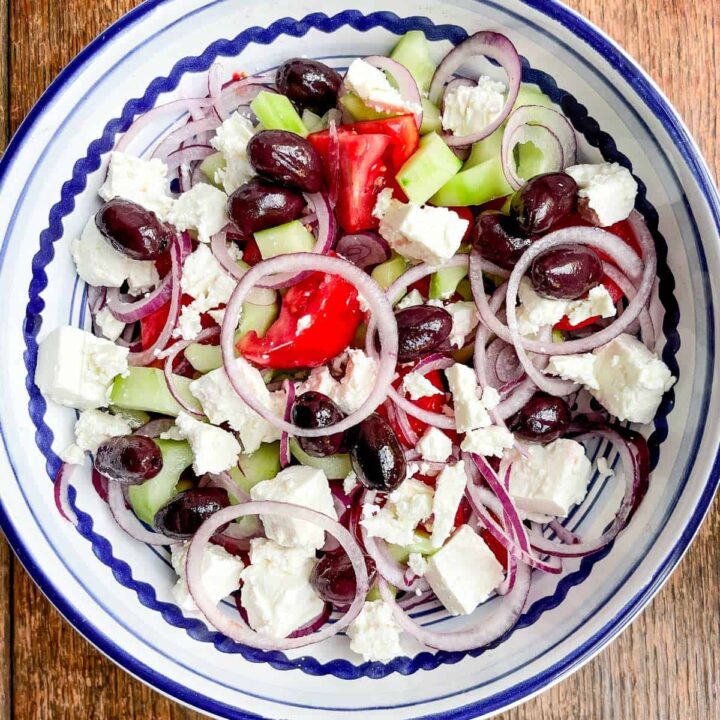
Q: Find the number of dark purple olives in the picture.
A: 14